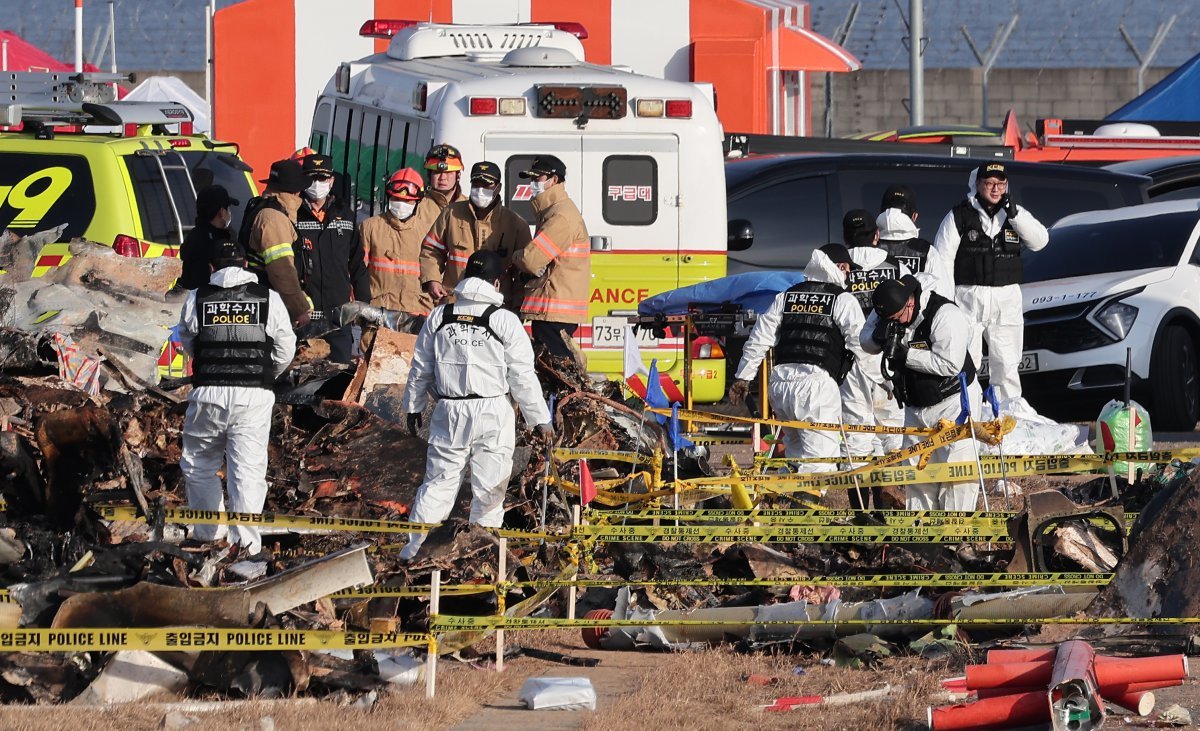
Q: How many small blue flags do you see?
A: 4